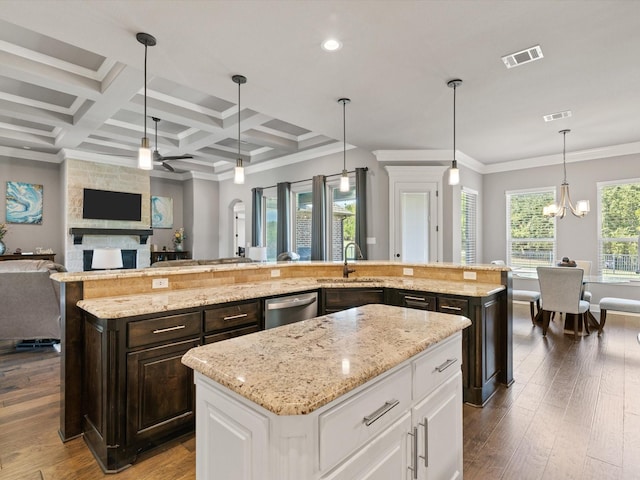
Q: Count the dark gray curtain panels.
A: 4